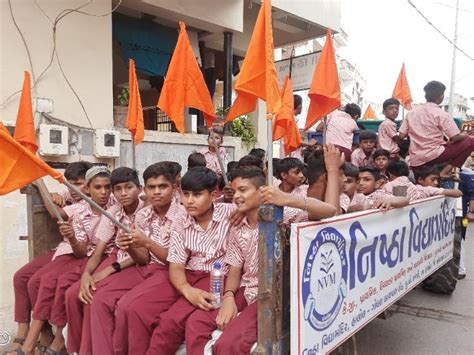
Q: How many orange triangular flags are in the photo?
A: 9